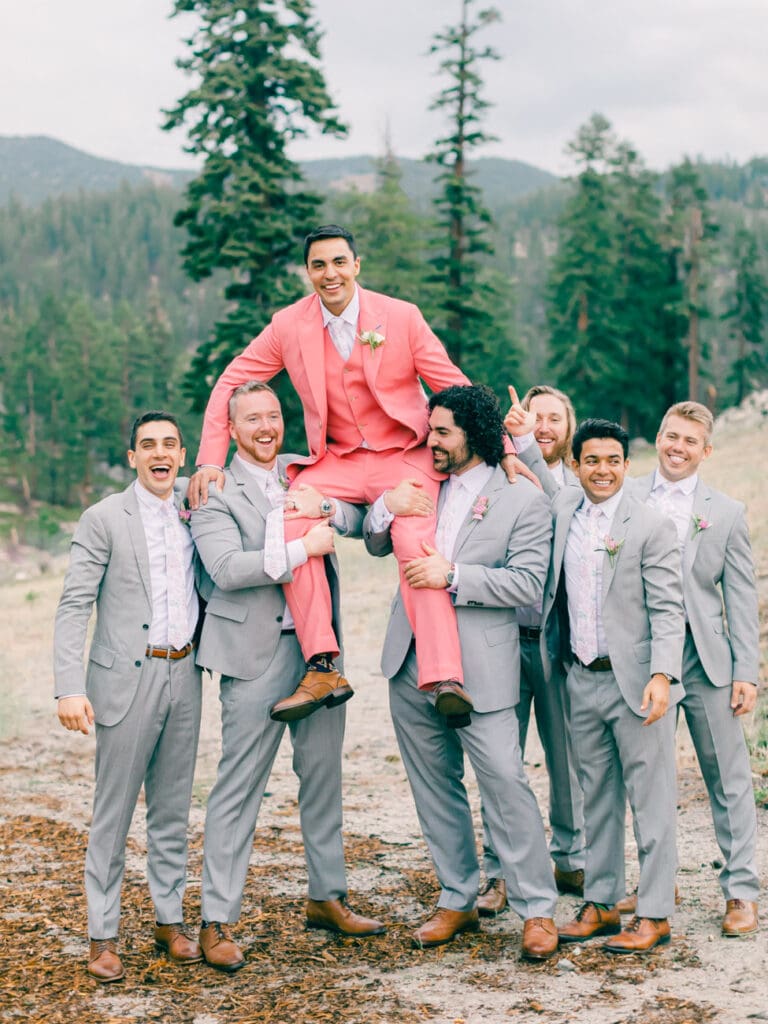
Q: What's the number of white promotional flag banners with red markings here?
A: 0